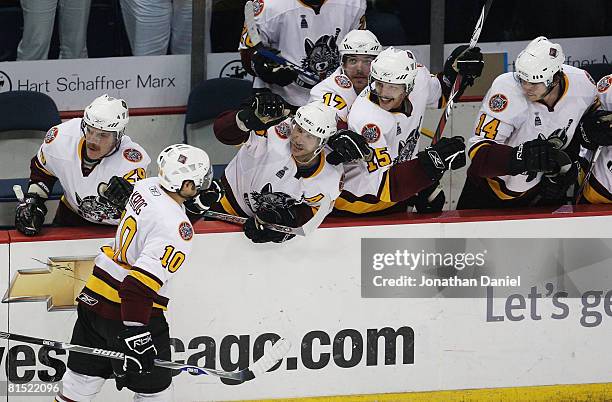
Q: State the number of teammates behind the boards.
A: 7